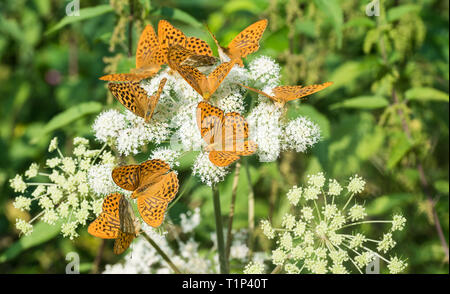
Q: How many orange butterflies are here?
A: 9